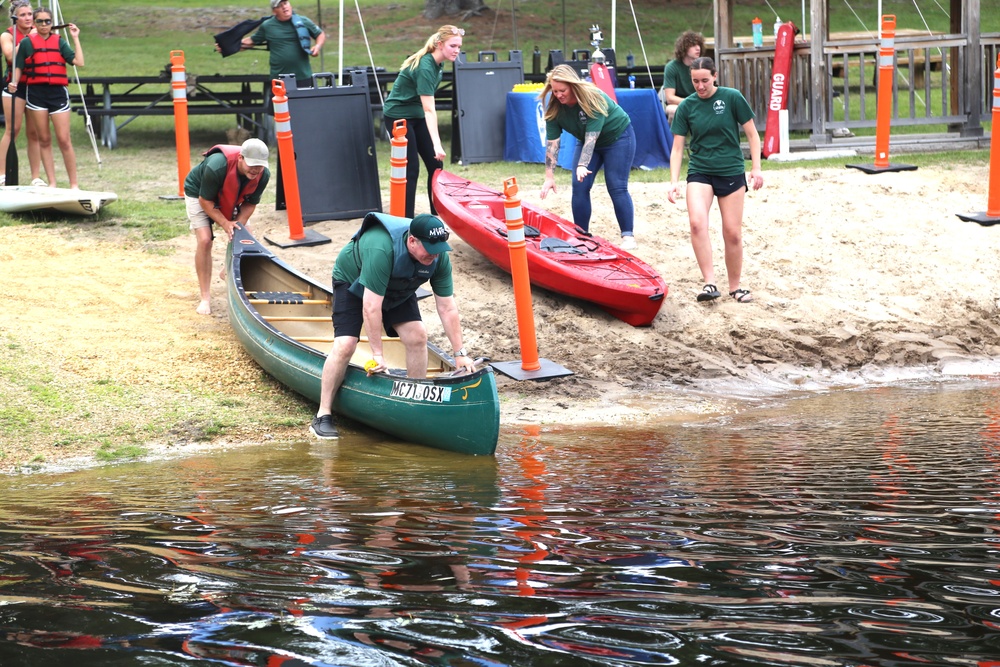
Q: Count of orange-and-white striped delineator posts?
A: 6